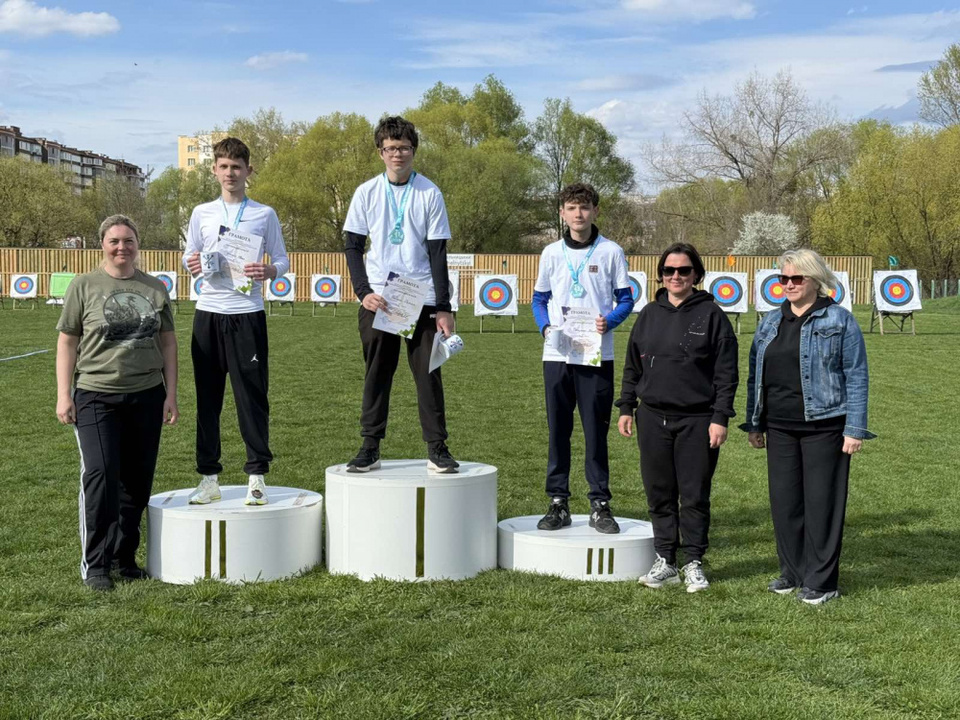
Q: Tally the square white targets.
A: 12